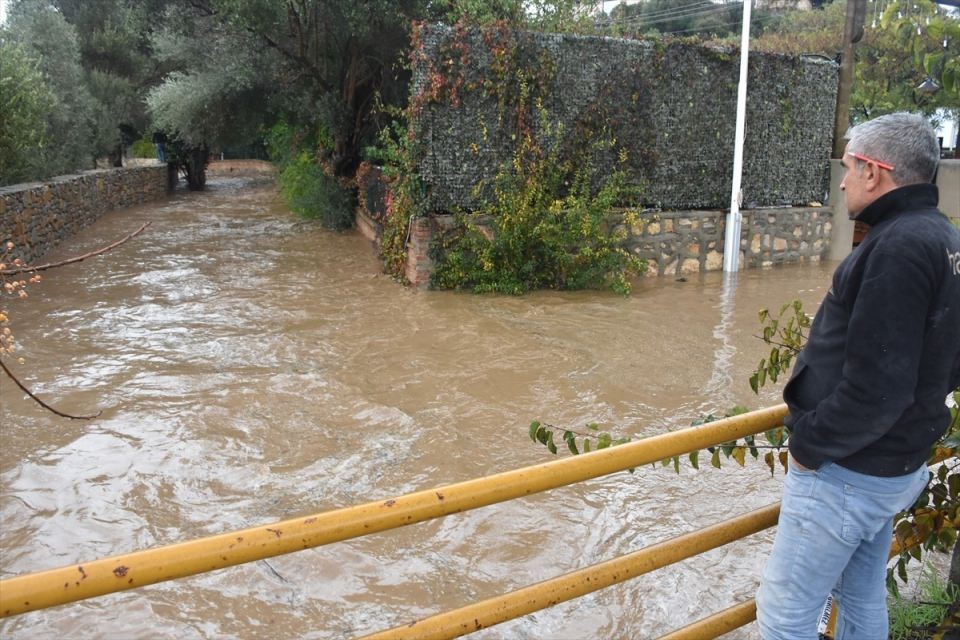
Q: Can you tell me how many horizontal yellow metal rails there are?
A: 3